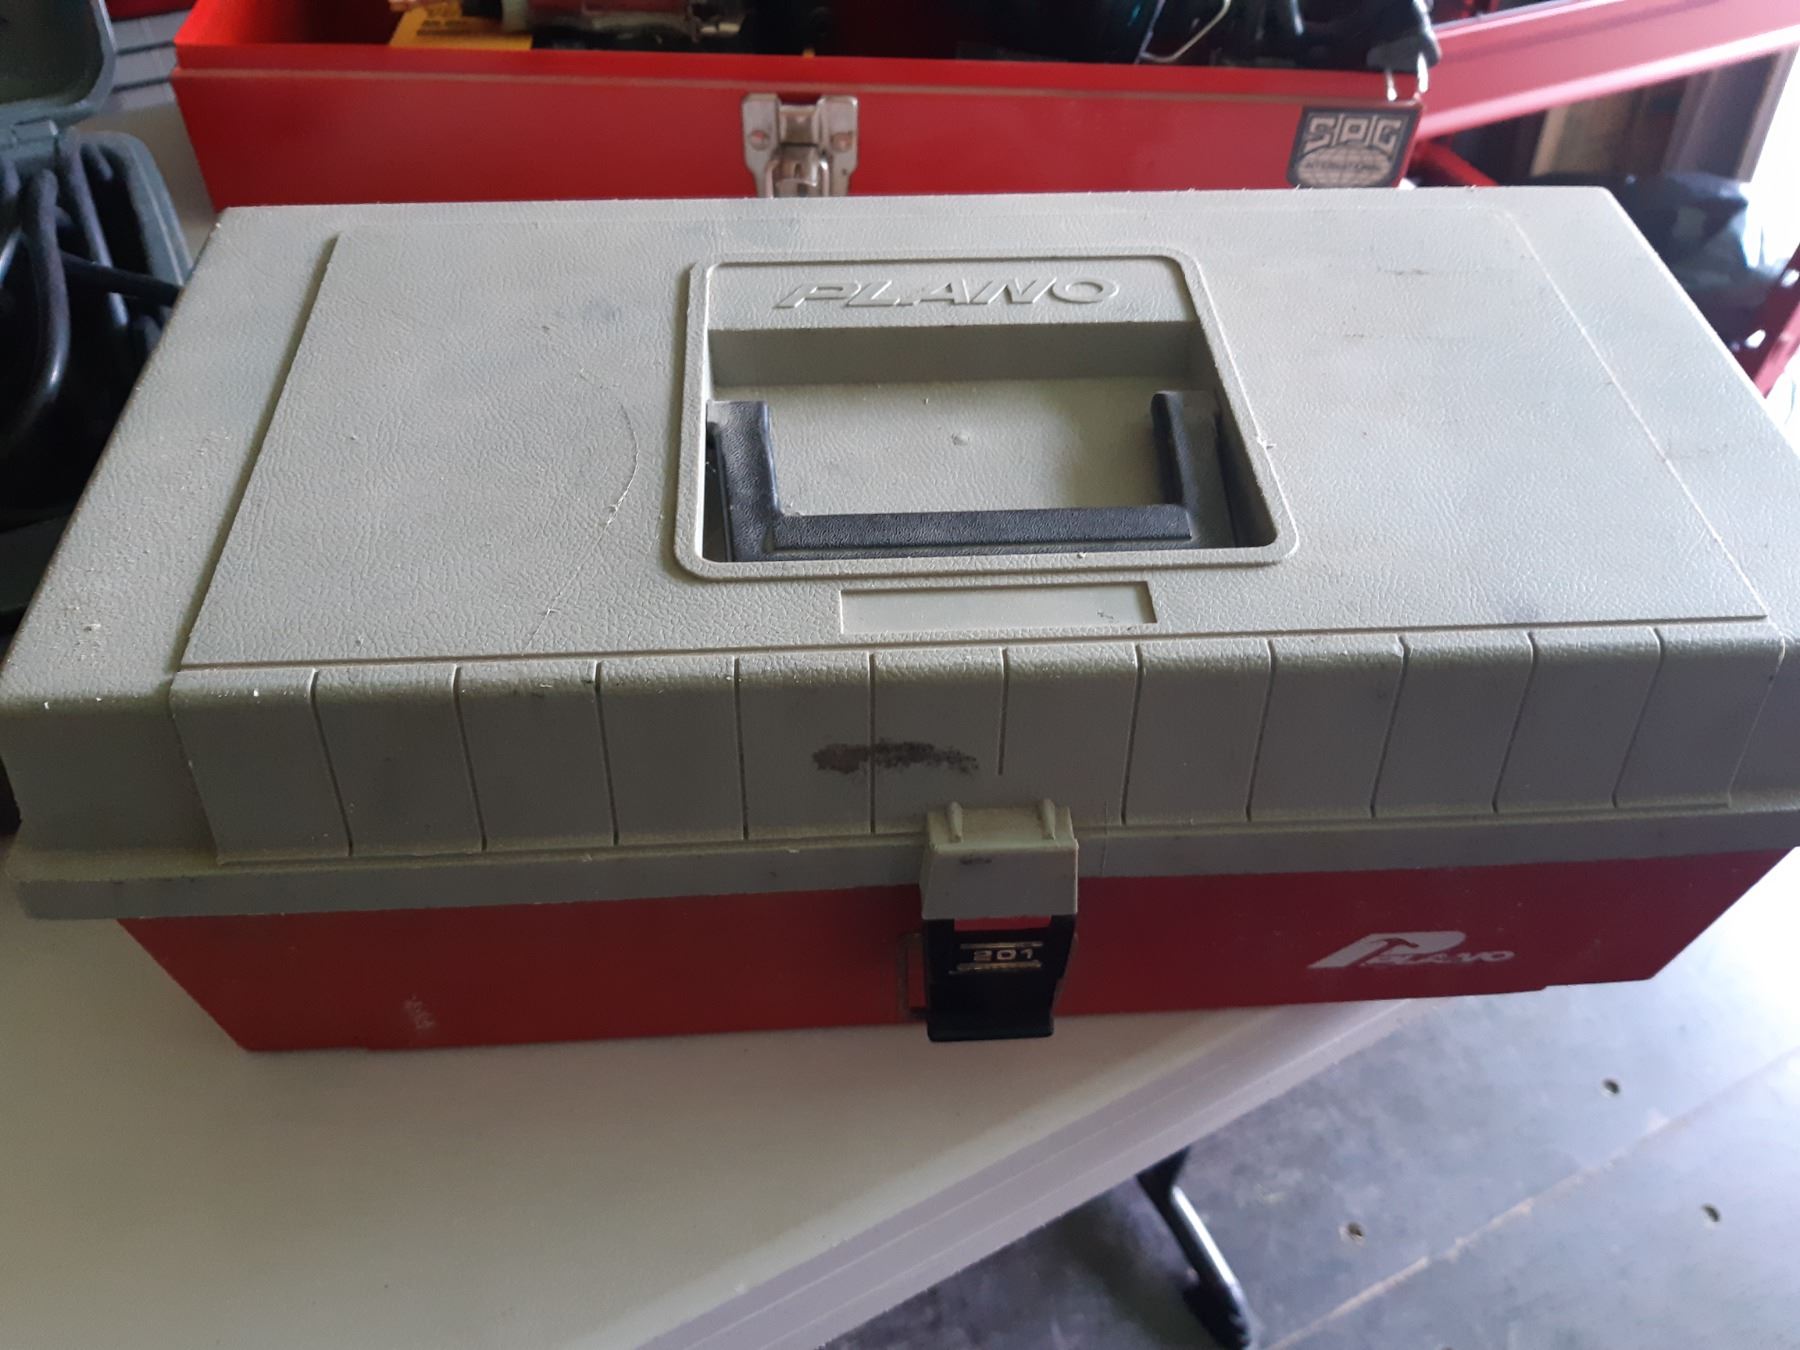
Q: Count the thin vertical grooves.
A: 11